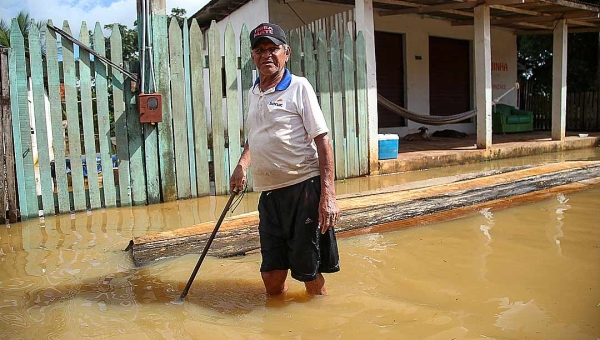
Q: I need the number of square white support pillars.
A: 3